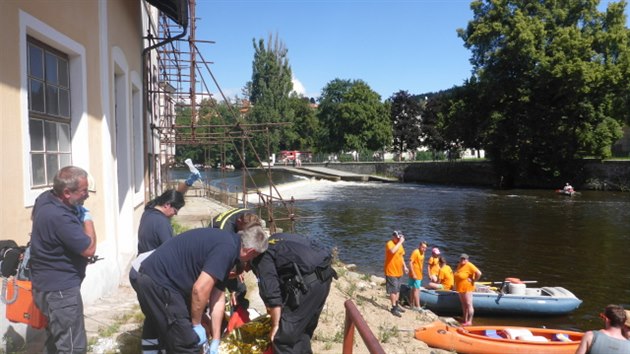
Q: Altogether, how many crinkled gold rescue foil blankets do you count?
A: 1